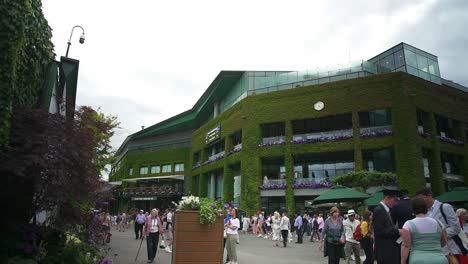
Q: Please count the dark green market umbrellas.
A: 3